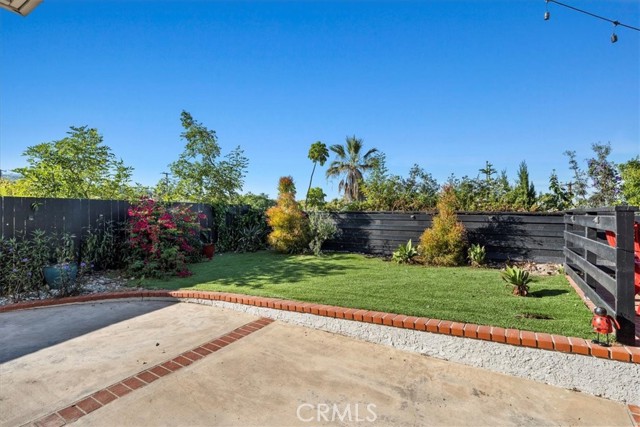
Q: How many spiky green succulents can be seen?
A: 3